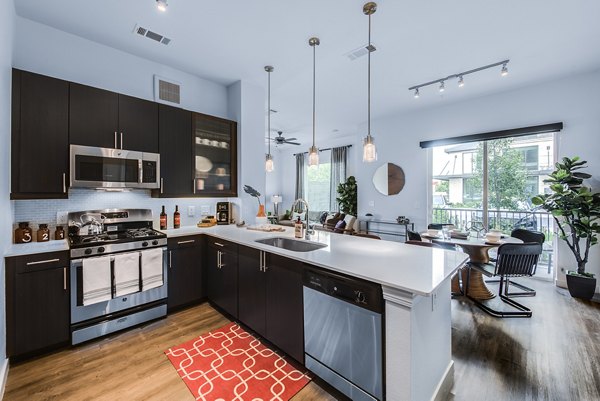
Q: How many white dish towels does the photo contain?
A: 3